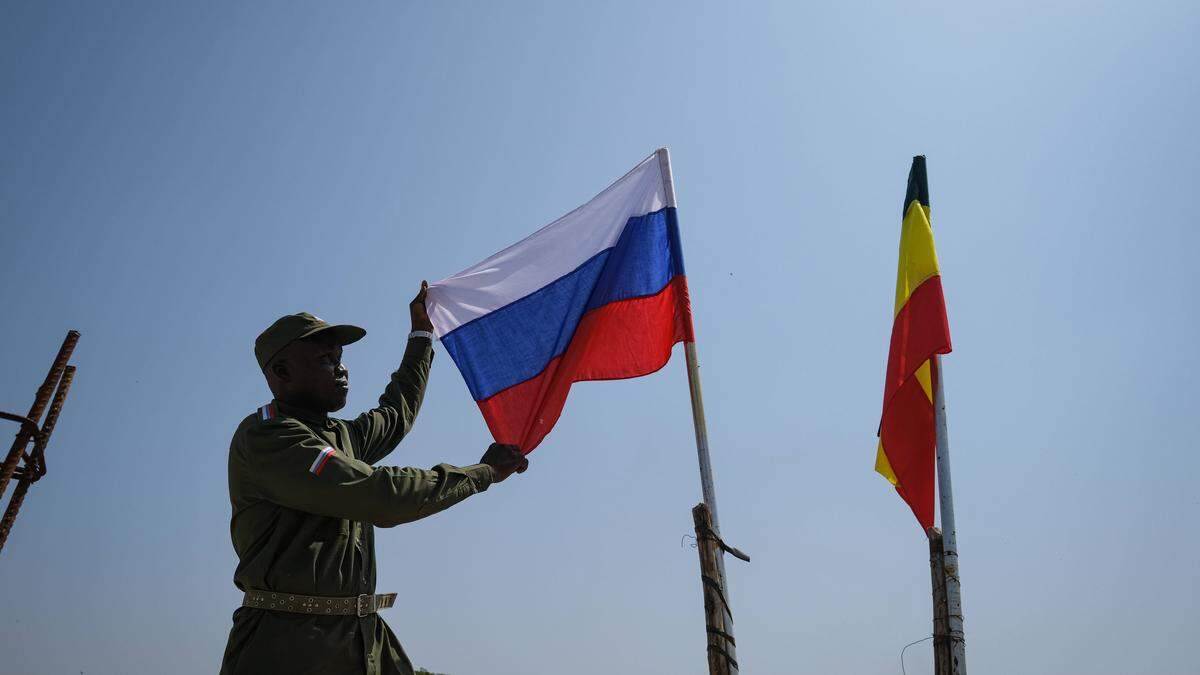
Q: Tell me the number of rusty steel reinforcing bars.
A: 2